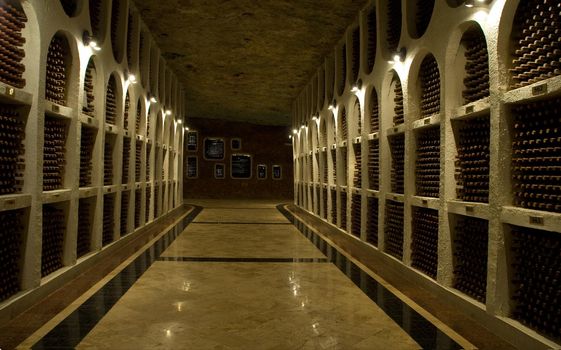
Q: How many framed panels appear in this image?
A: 8